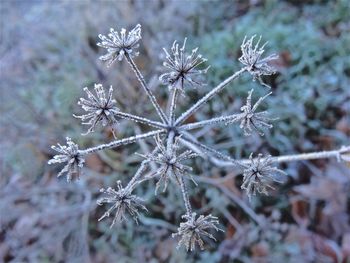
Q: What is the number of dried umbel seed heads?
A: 10